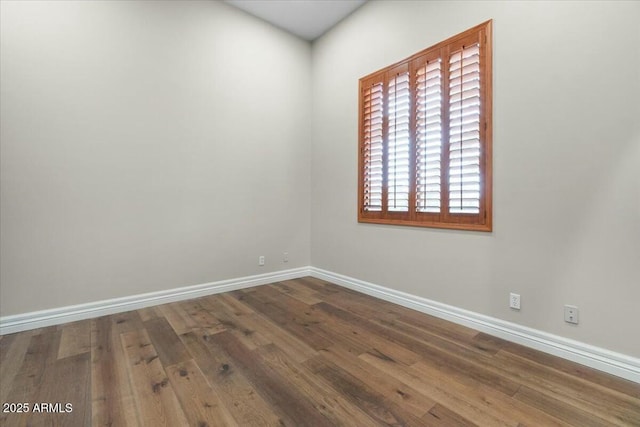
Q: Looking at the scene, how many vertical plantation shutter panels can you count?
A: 4